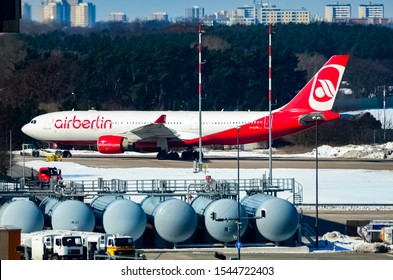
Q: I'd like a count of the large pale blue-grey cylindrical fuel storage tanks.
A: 6